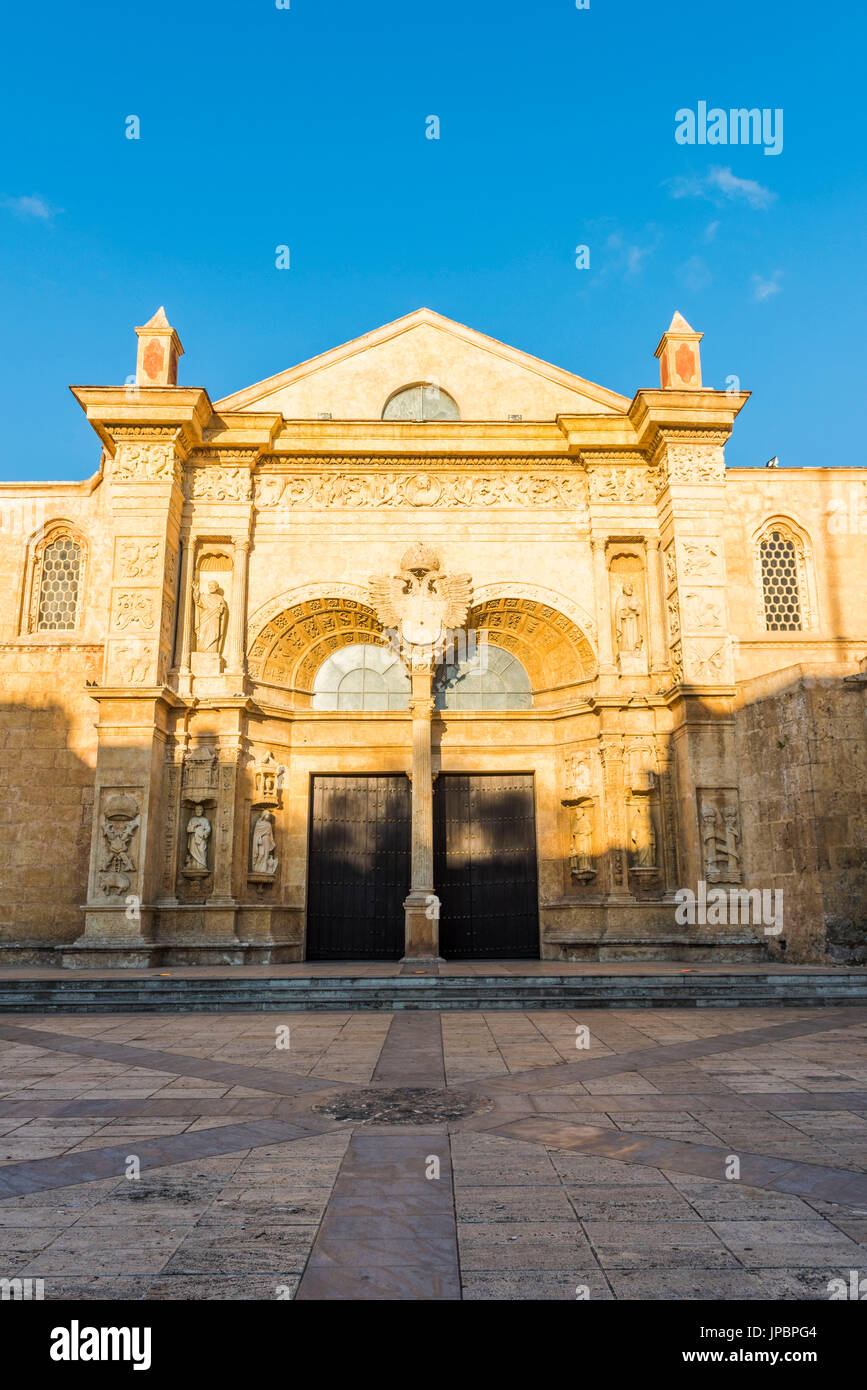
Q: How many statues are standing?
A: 6